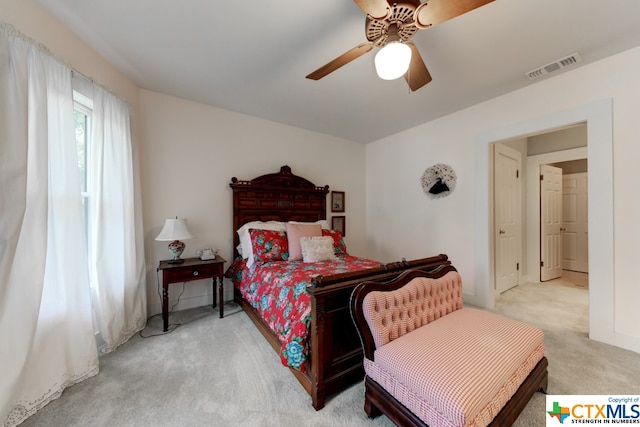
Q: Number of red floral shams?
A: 2